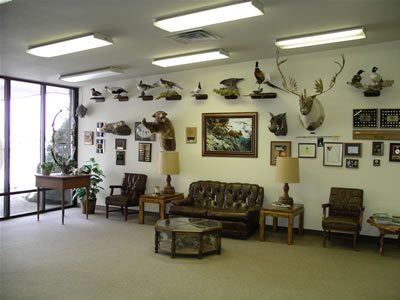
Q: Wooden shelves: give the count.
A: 8